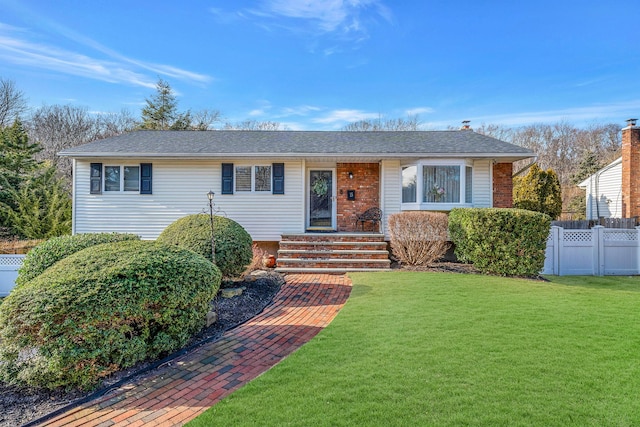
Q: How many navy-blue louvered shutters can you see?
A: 4